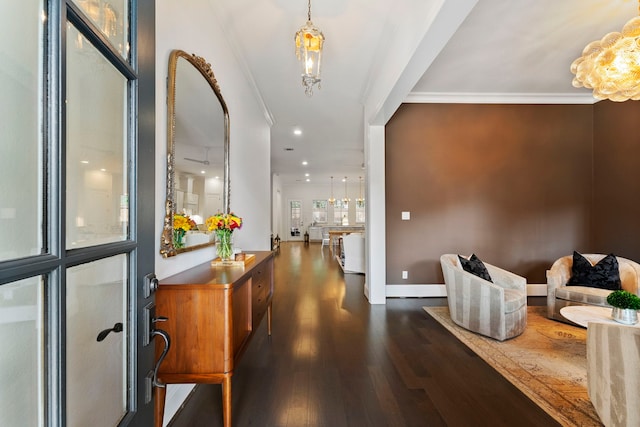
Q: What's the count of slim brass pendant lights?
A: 3